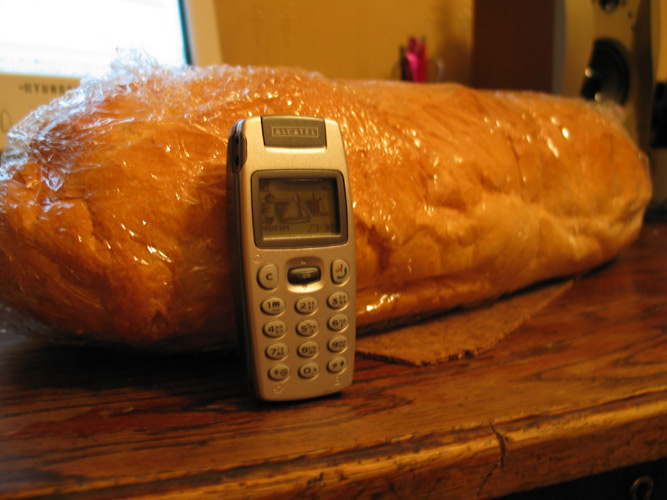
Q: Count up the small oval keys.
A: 12